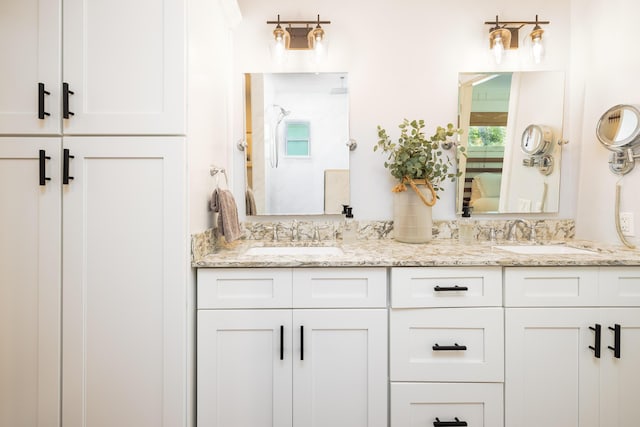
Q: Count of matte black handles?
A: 11